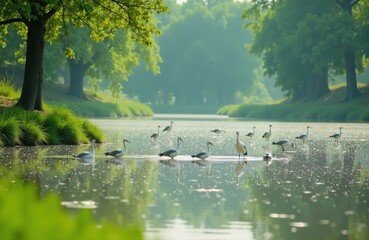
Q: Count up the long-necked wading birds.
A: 13